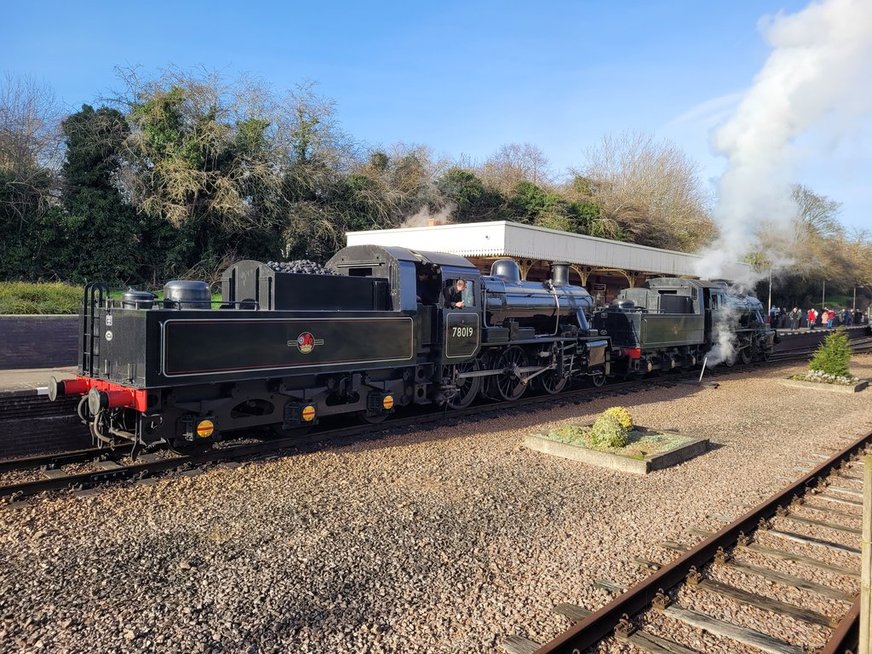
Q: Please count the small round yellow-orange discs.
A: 3